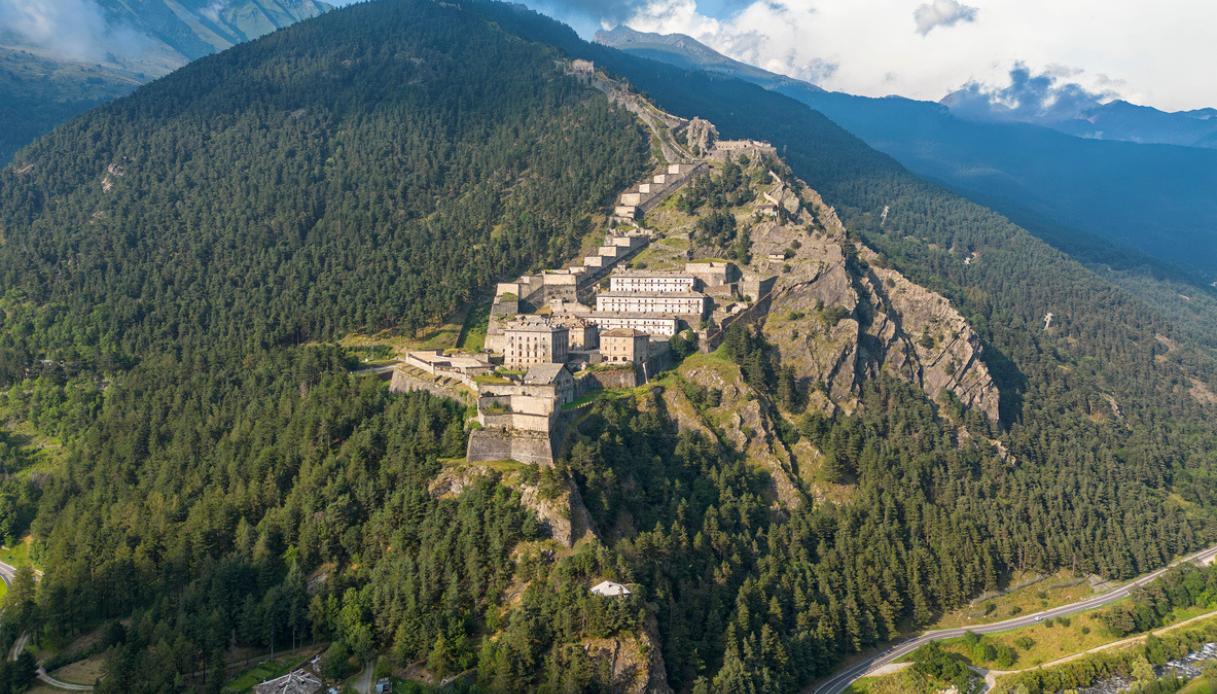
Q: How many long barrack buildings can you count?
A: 3